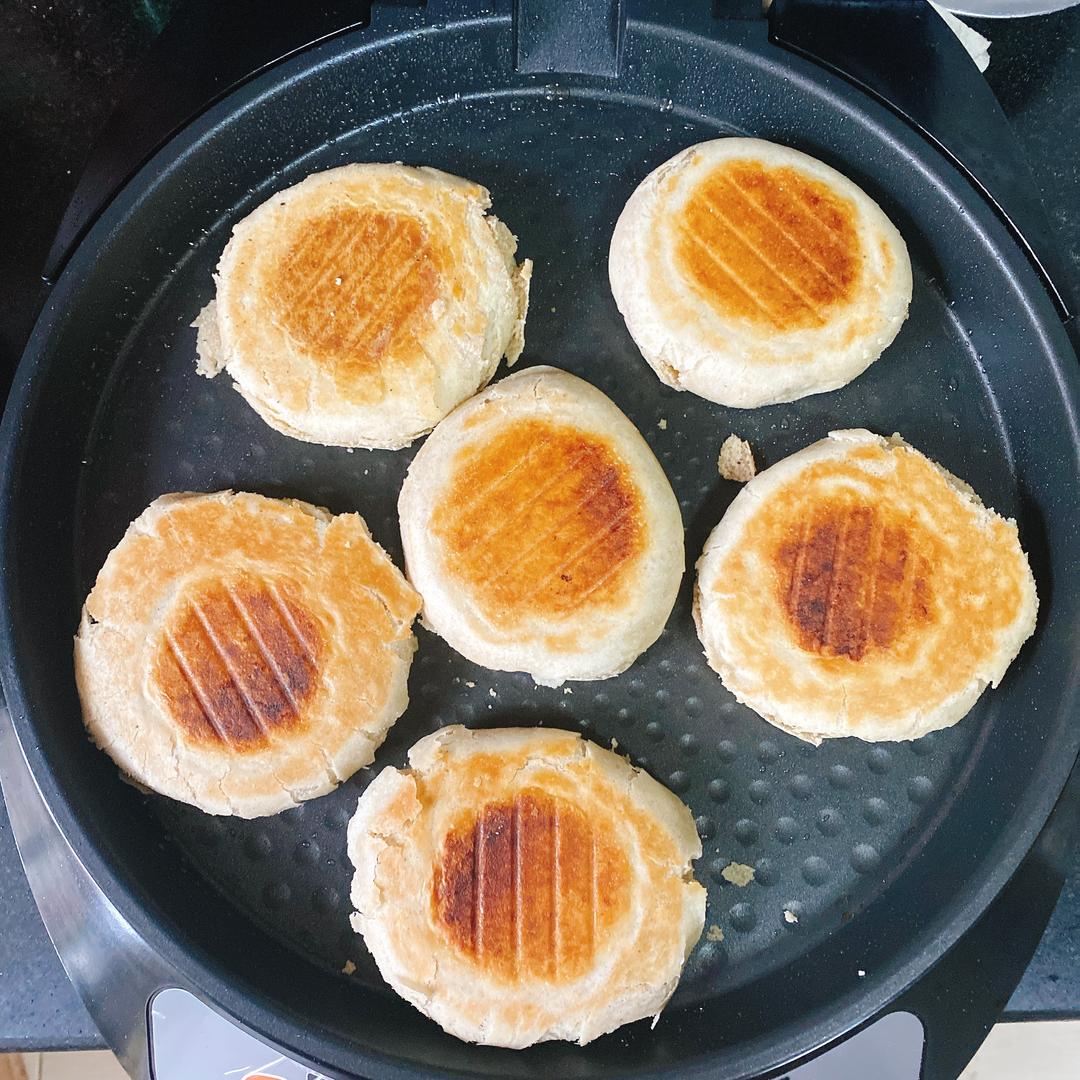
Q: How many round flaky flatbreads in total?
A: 6